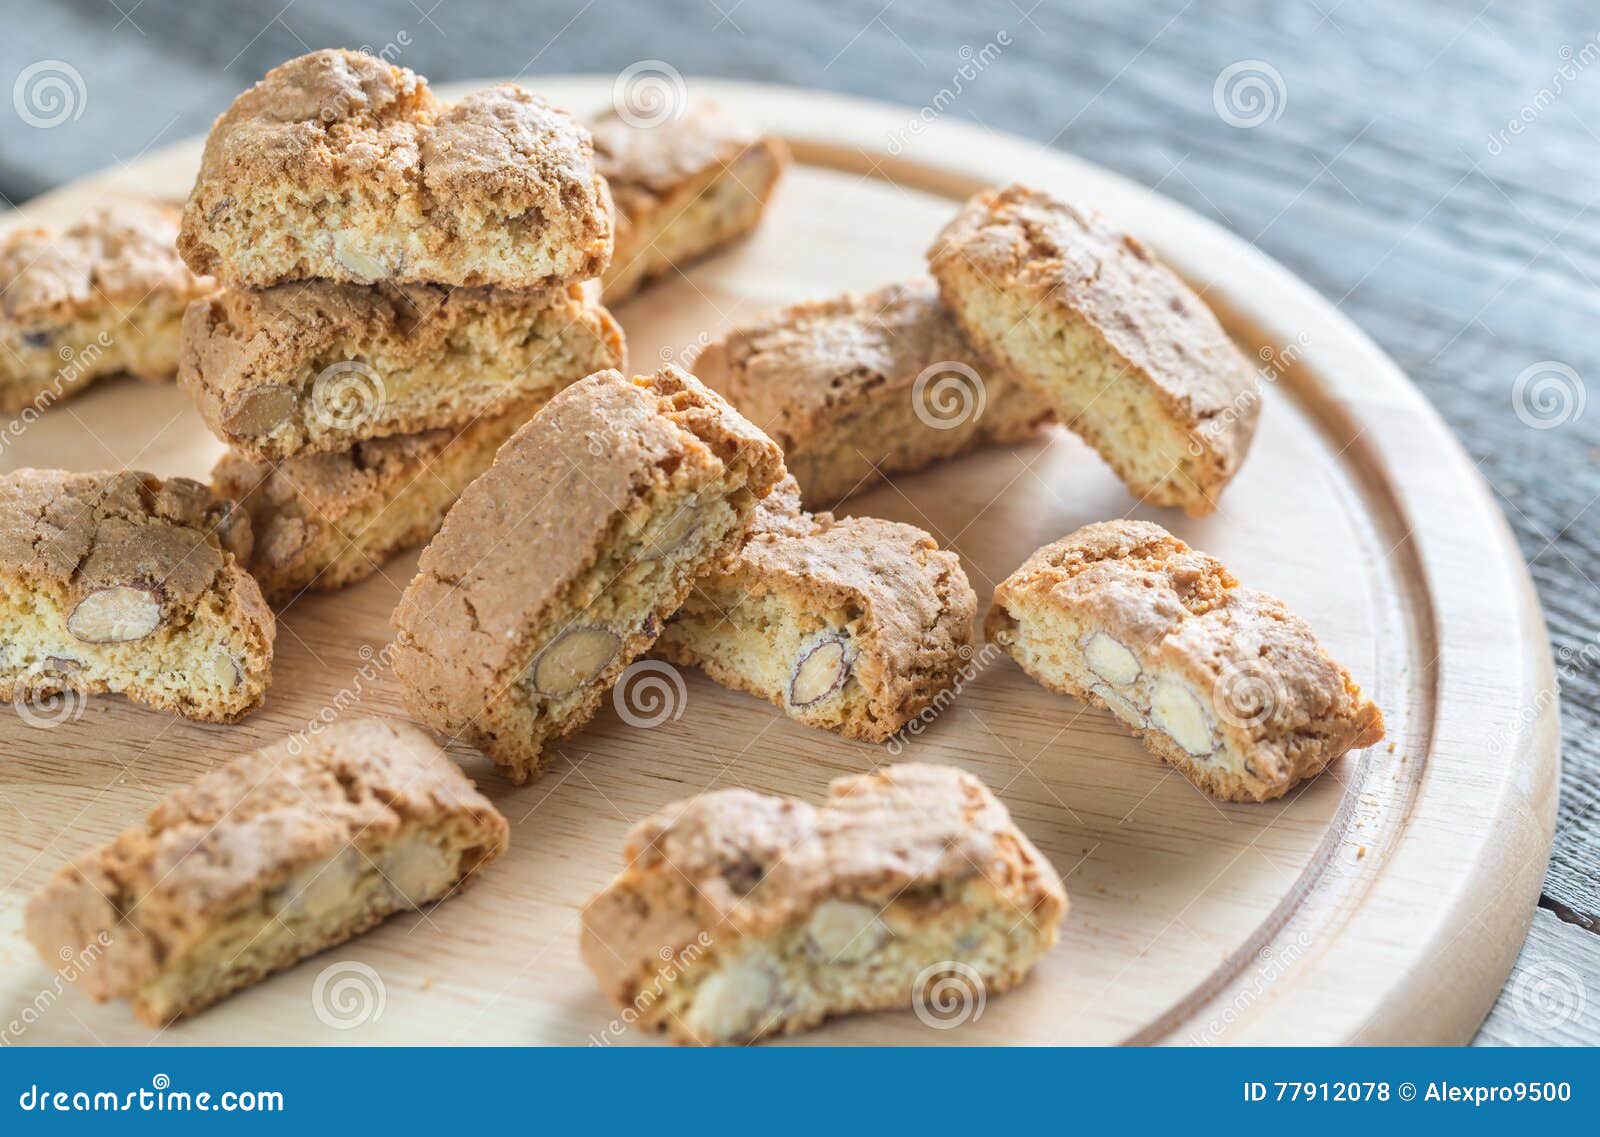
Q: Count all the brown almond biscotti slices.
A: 13